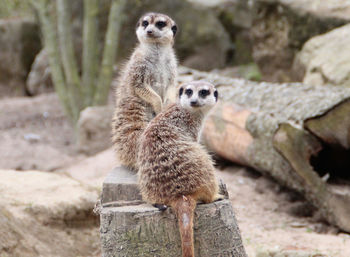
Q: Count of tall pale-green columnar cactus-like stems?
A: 4